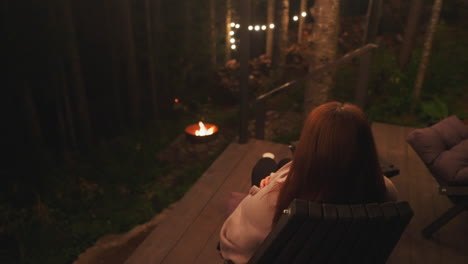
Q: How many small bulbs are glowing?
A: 11